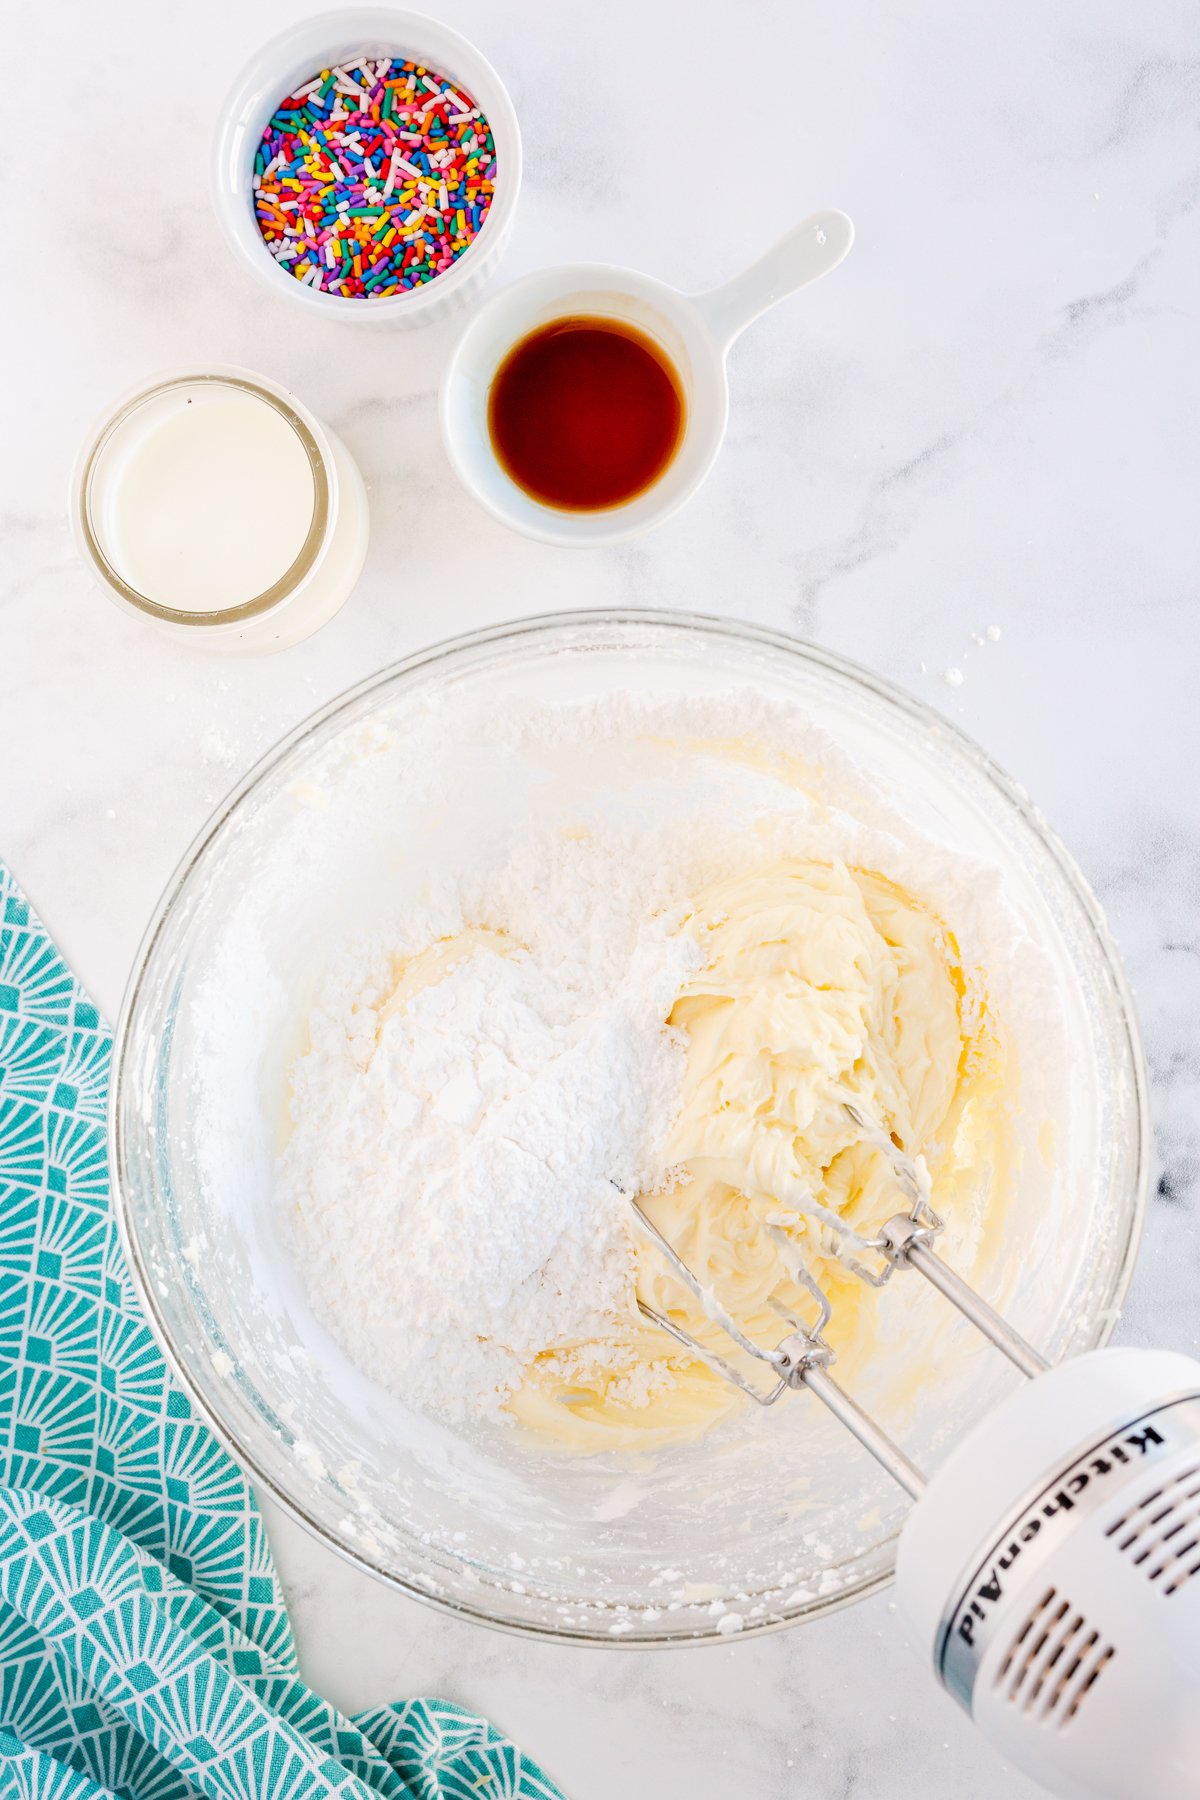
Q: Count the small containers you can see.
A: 3